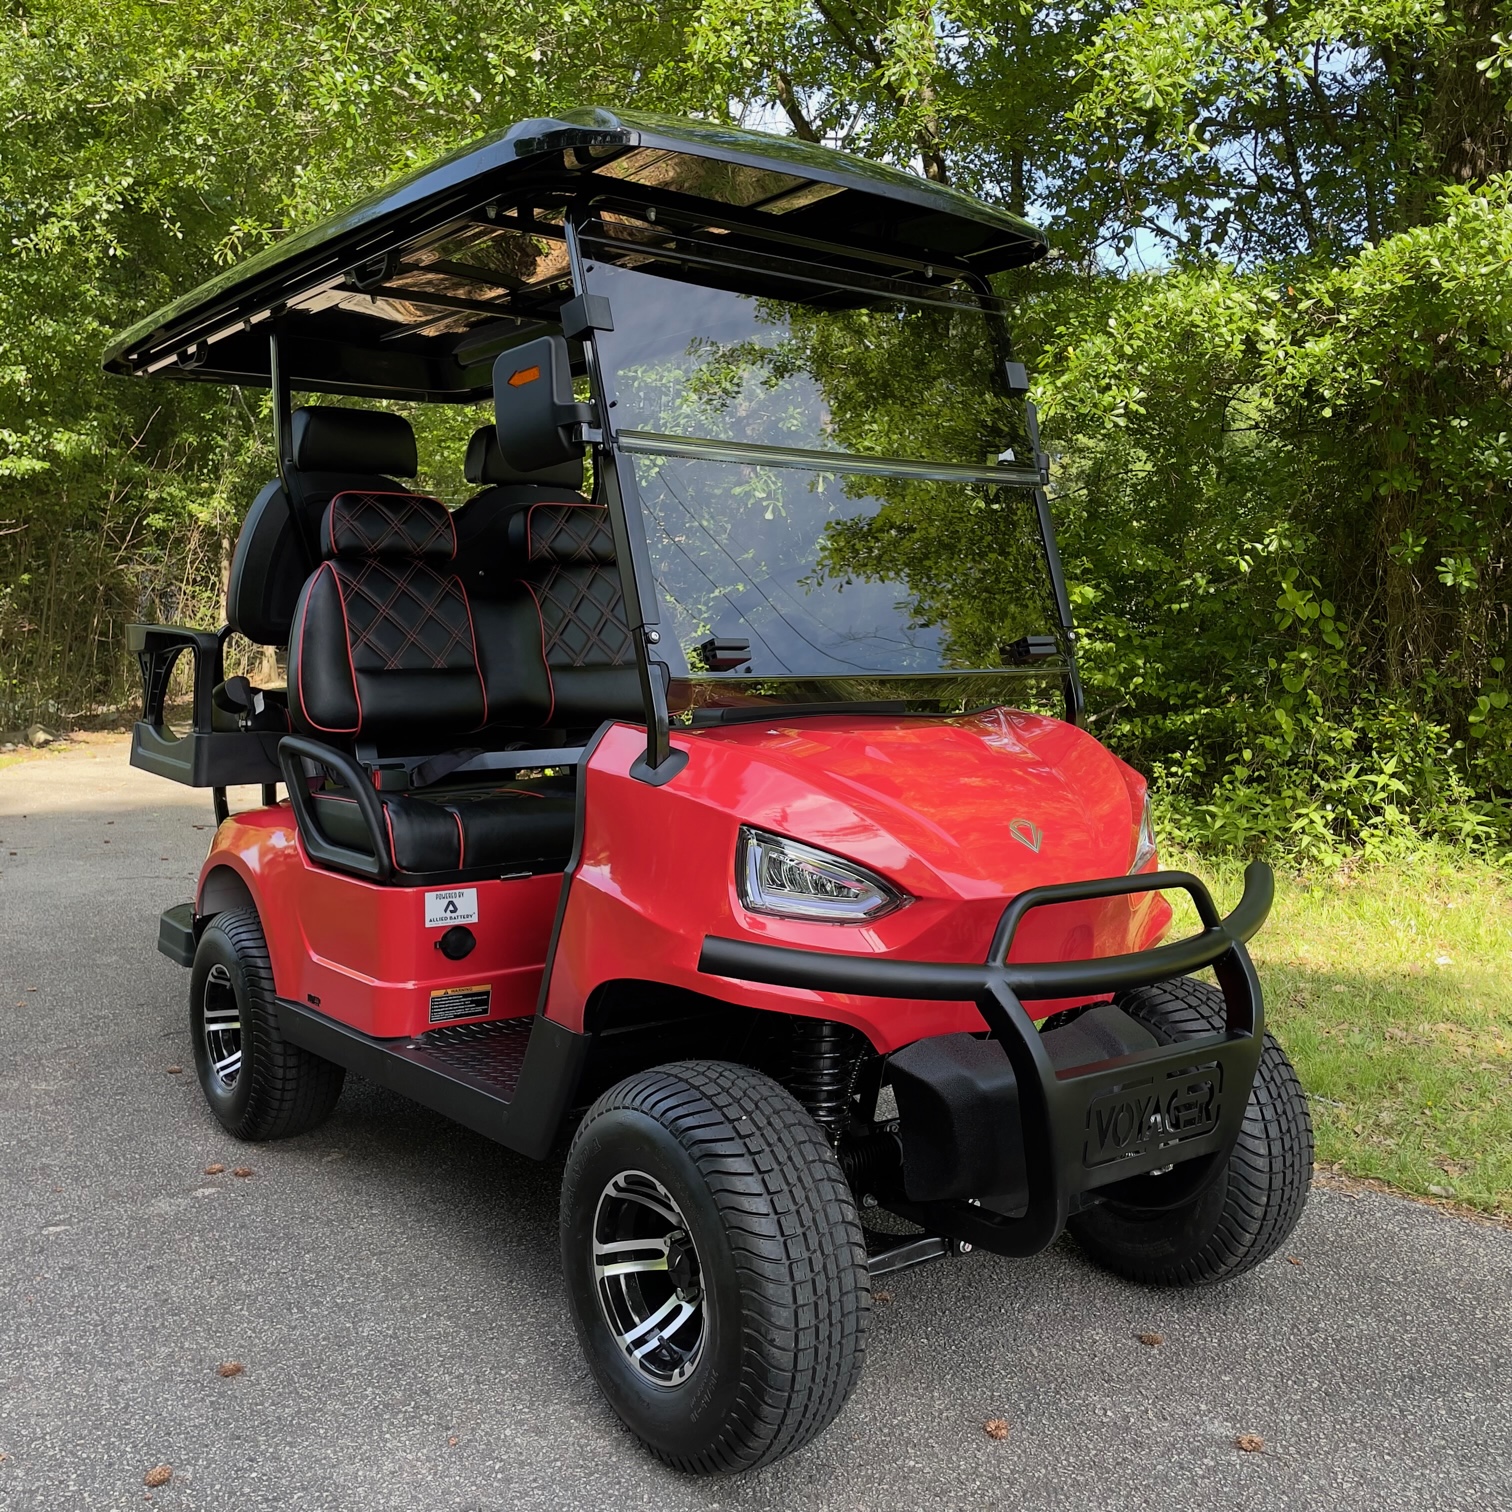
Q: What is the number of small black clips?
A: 4